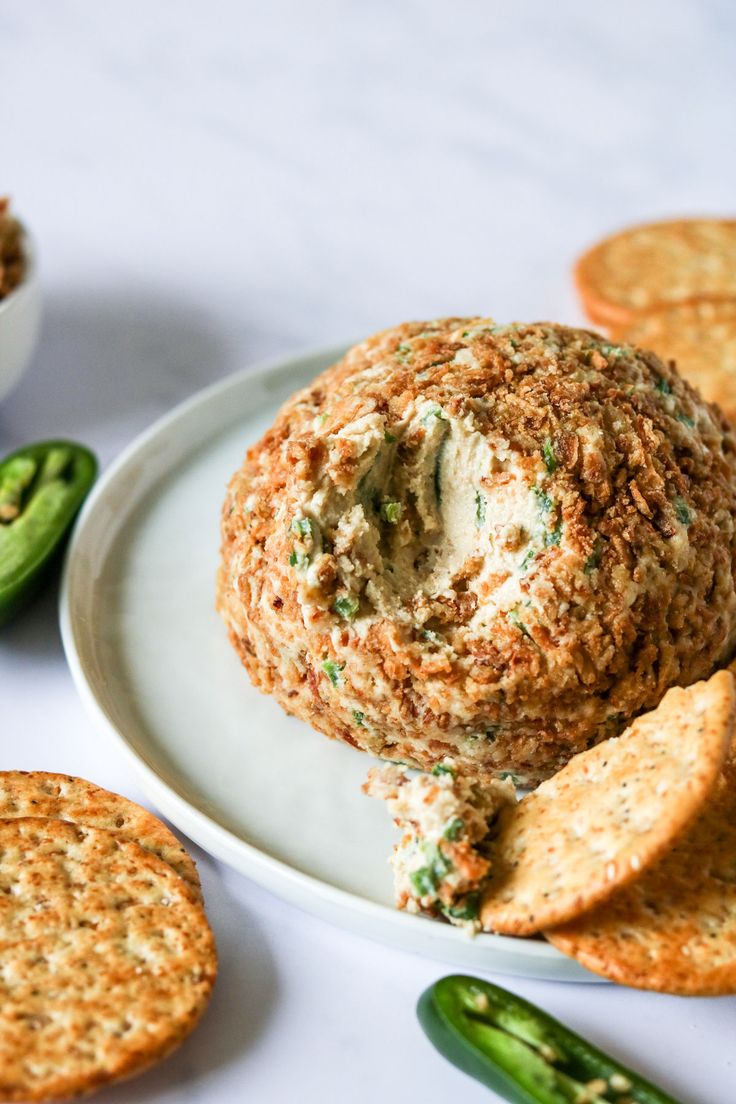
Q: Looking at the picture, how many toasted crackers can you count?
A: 6